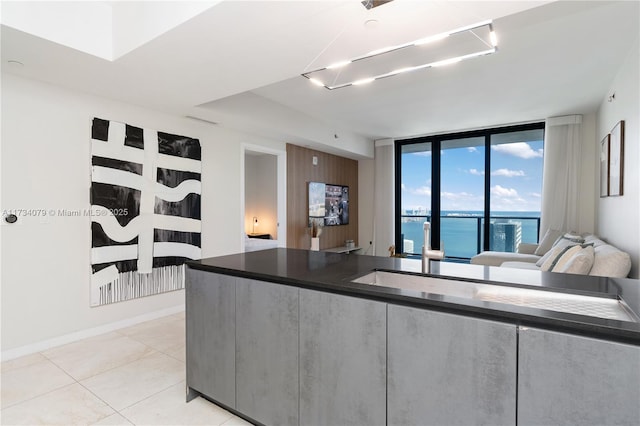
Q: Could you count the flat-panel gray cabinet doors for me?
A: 5